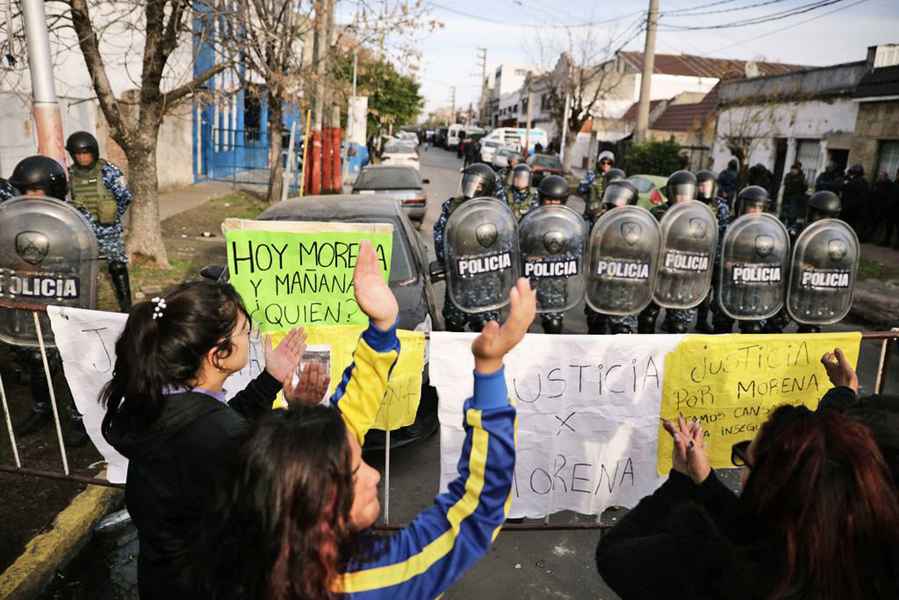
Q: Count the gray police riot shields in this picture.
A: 7